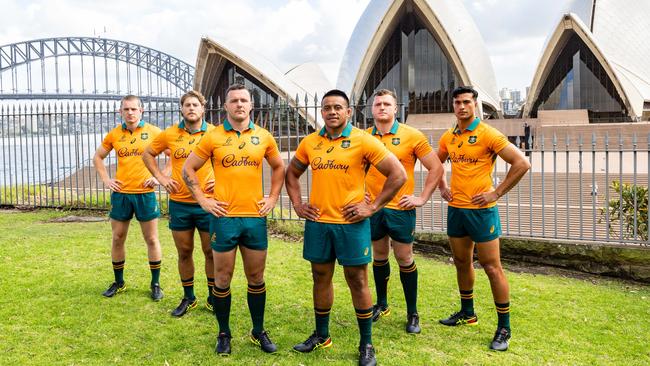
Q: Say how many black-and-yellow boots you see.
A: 12